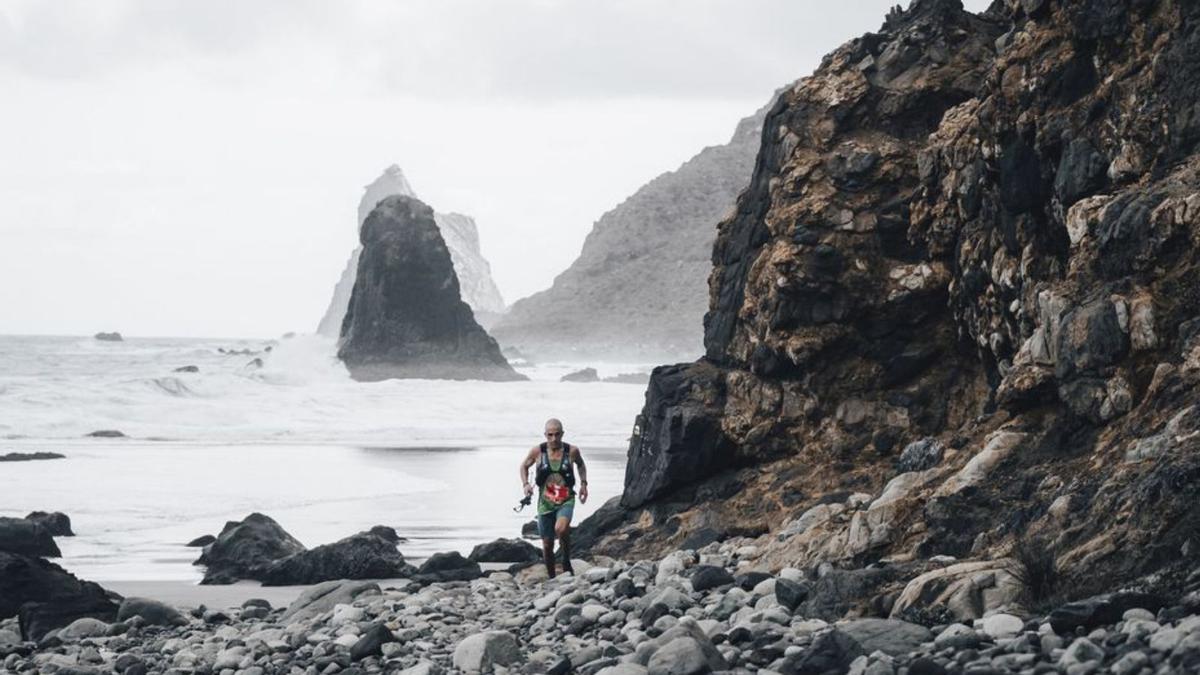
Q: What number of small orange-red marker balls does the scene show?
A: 0